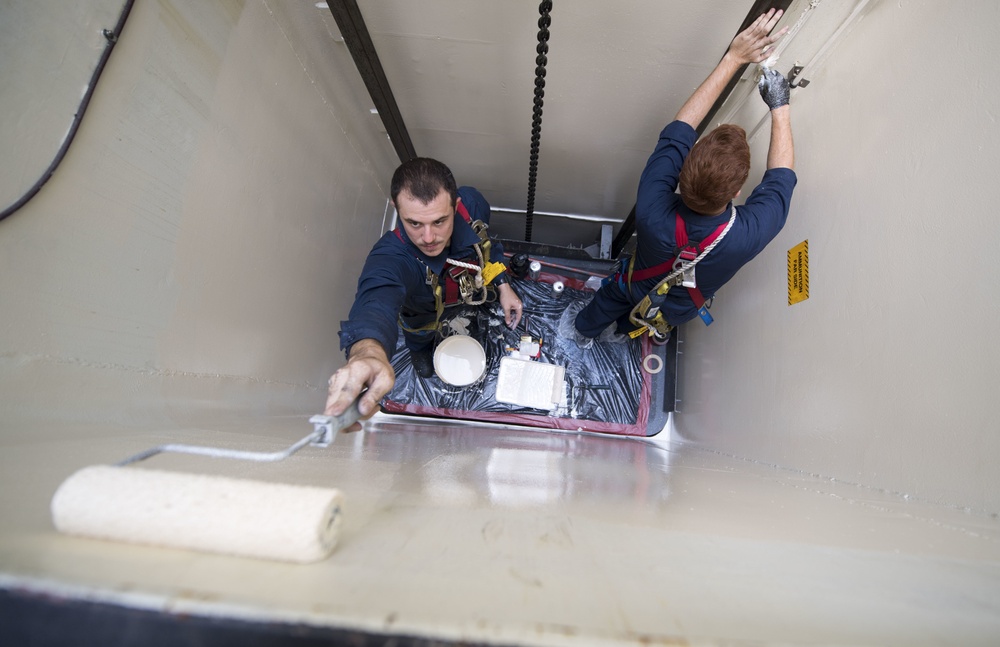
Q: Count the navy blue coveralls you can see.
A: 2